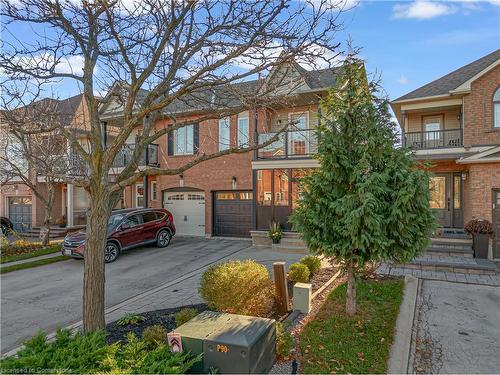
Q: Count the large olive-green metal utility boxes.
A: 1